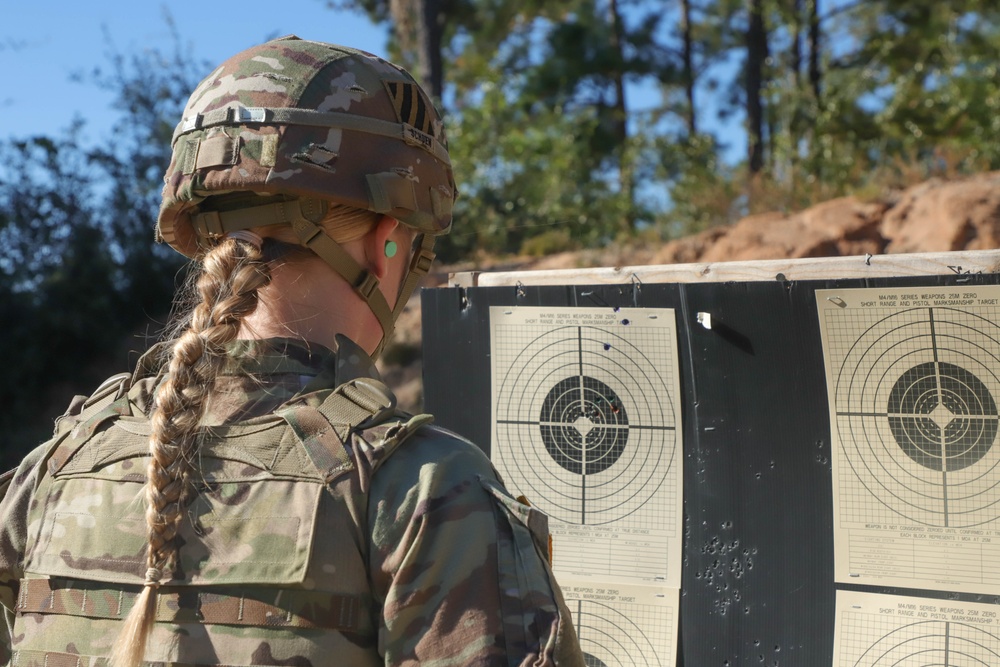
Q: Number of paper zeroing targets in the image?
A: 4